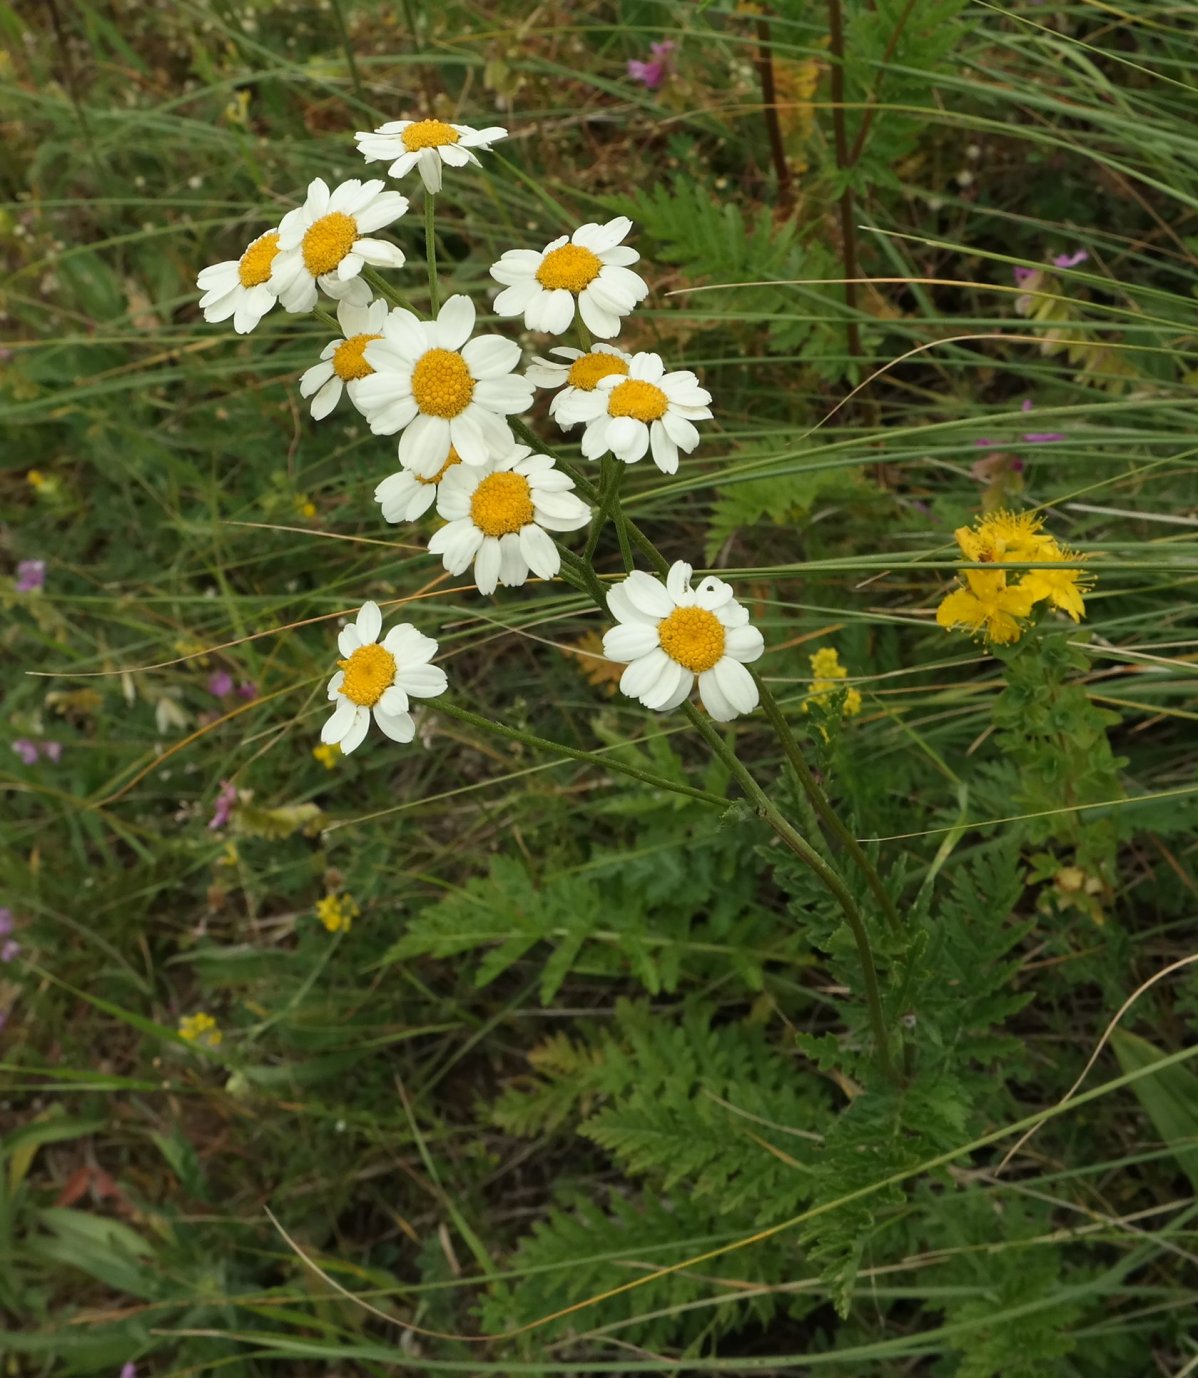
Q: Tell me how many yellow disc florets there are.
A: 12